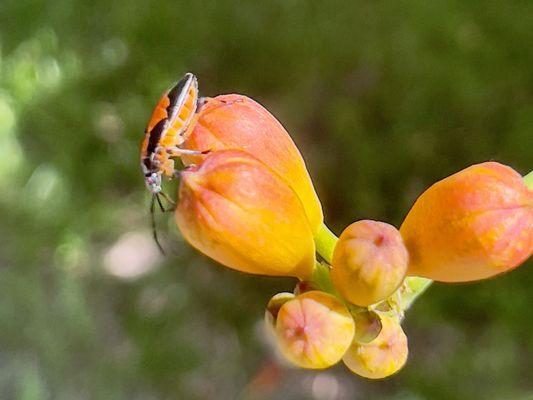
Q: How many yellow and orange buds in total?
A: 6